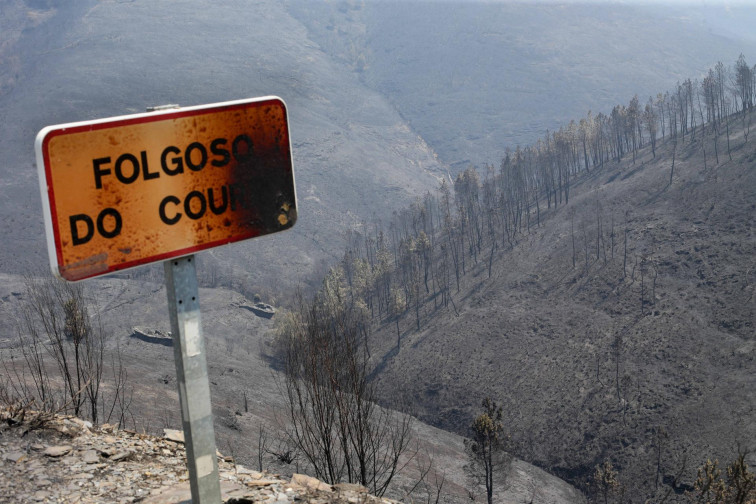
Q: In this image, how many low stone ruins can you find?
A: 2